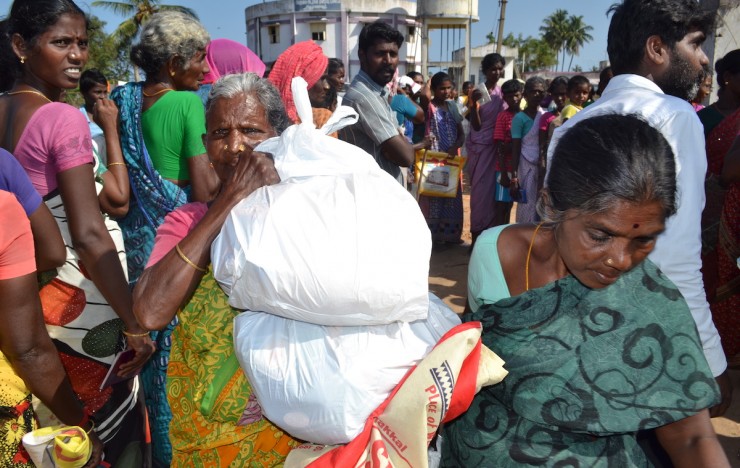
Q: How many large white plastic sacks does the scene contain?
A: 2